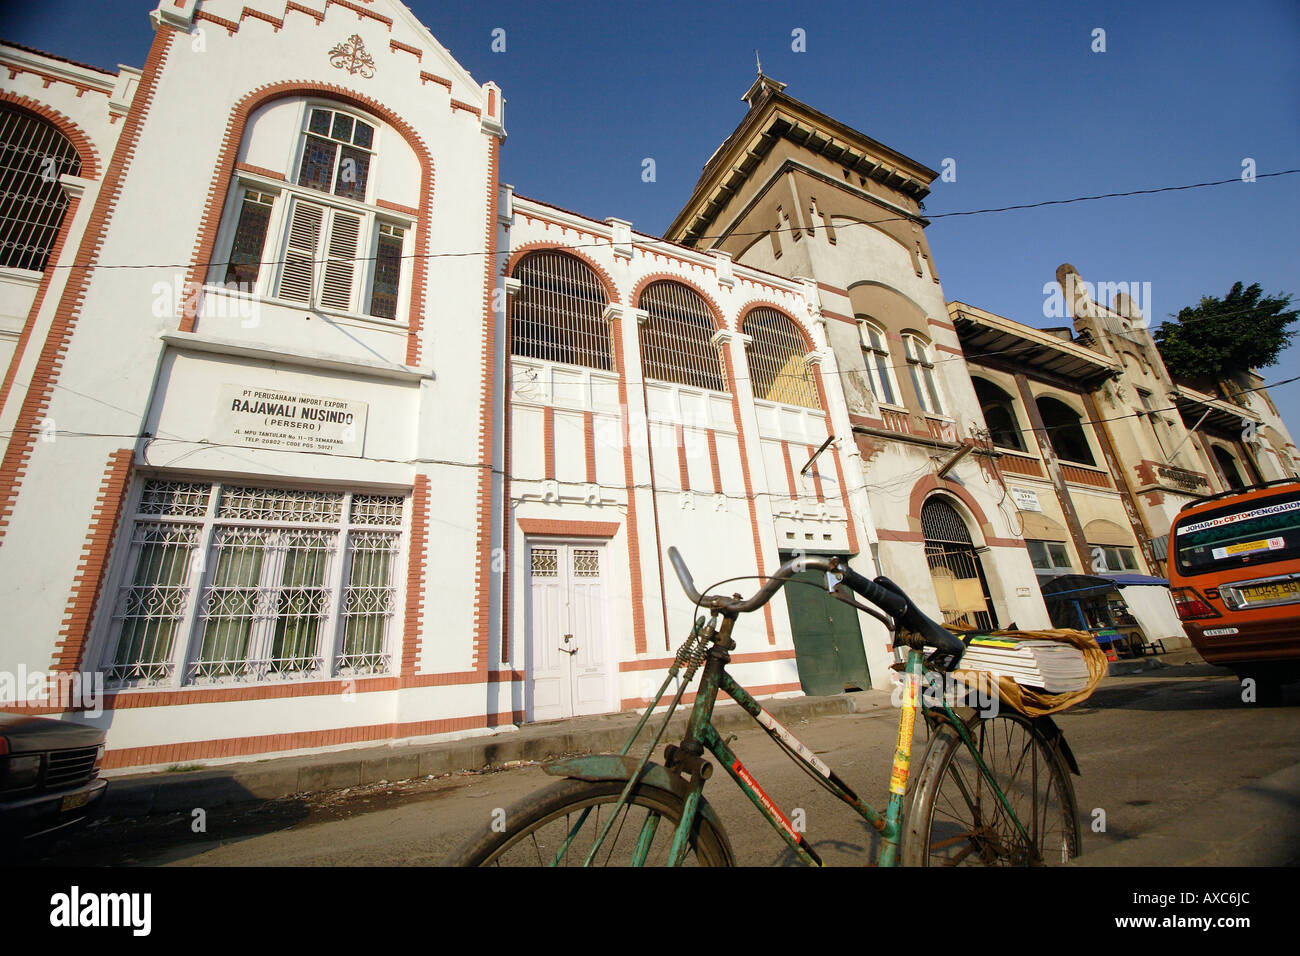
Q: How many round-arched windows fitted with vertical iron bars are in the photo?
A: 4